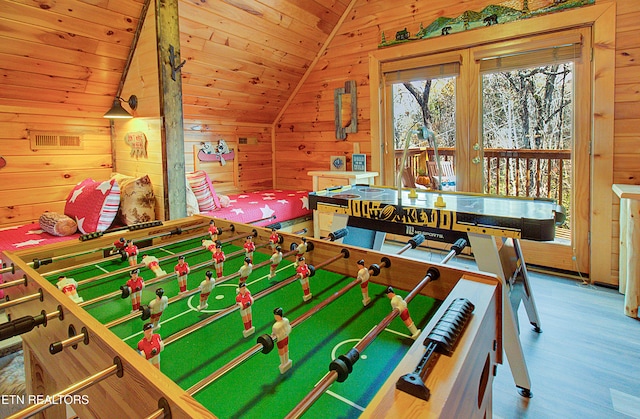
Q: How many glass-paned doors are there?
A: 2